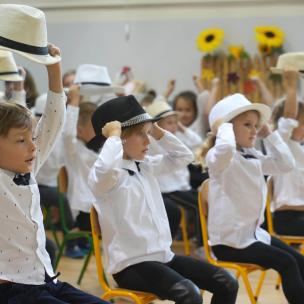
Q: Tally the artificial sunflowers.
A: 2